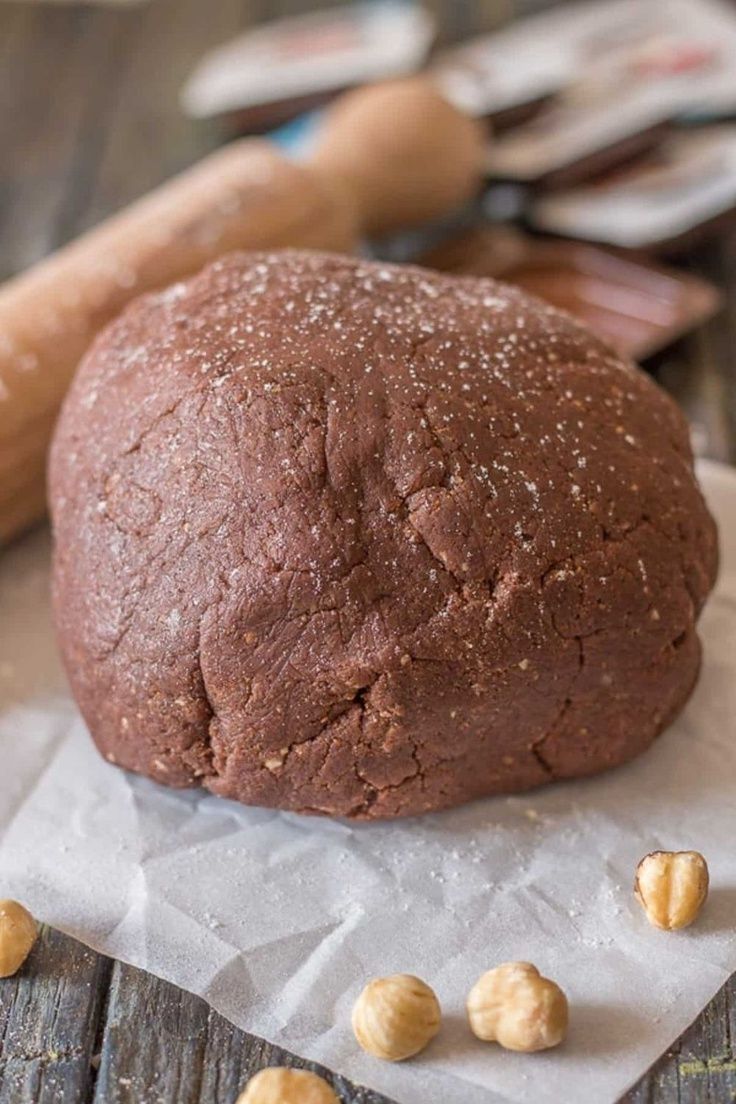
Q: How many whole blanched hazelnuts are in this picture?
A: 5